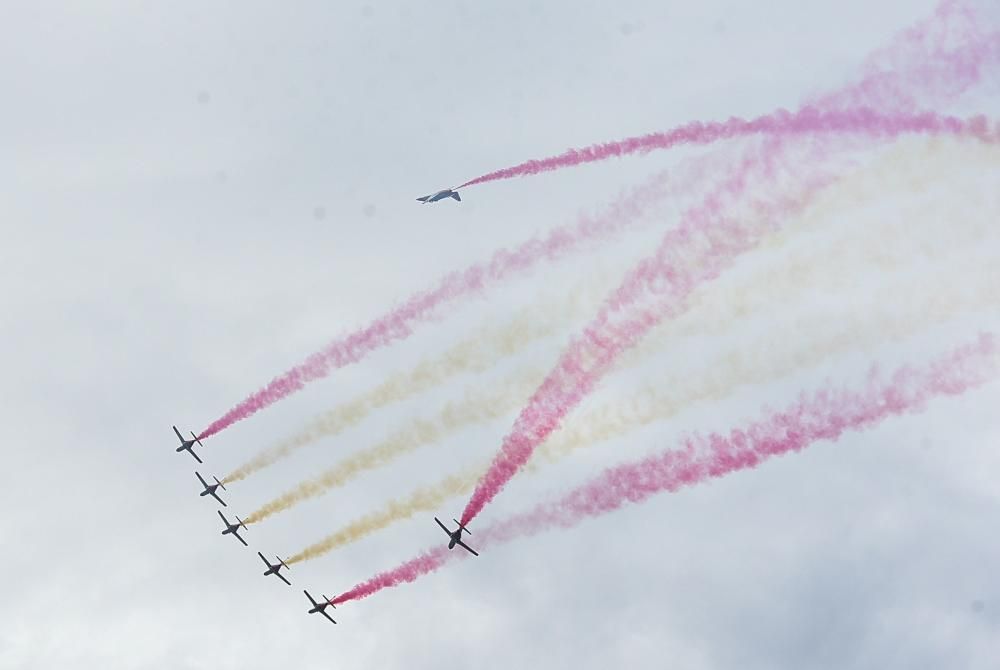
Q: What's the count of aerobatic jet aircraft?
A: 7